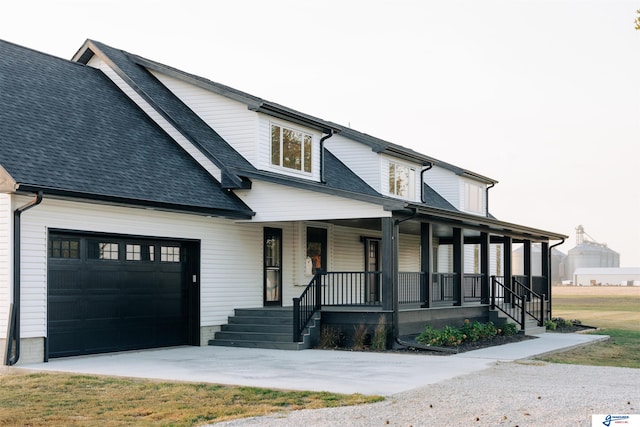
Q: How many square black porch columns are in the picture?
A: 7